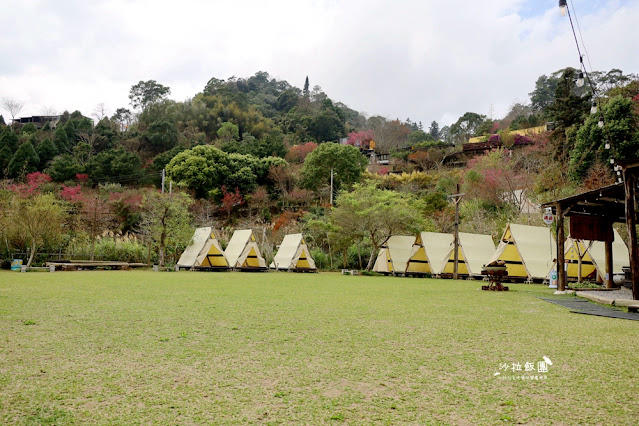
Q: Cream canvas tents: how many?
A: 8